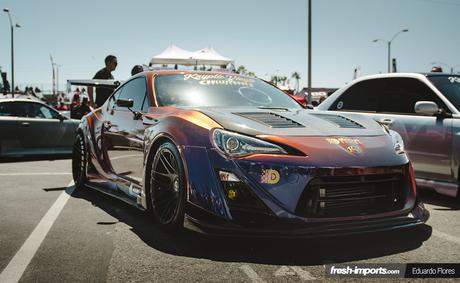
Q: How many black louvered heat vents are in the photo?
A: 2